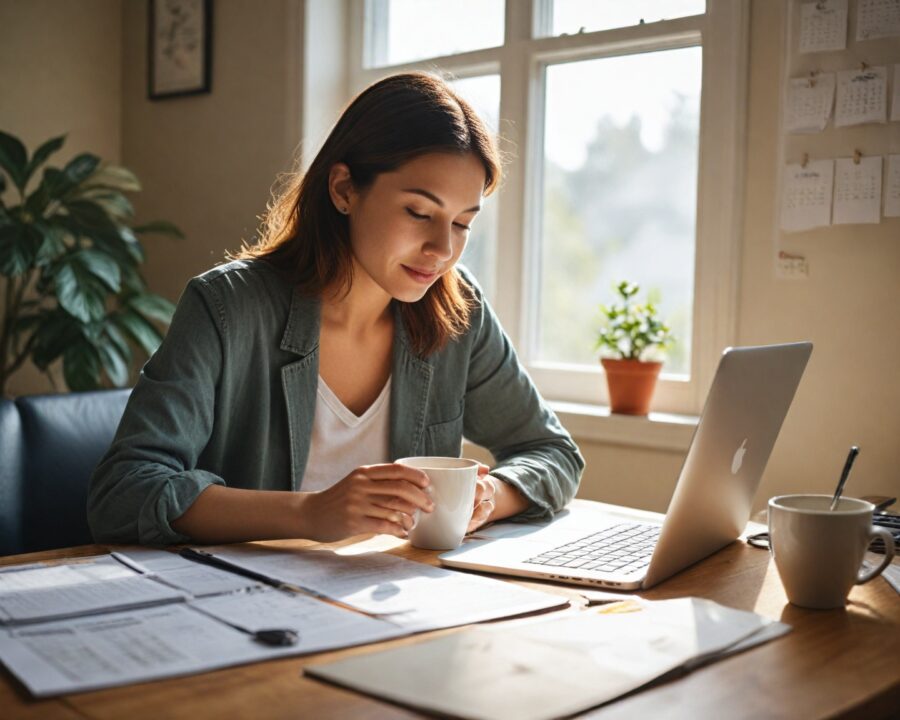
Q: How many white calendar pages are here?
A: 8